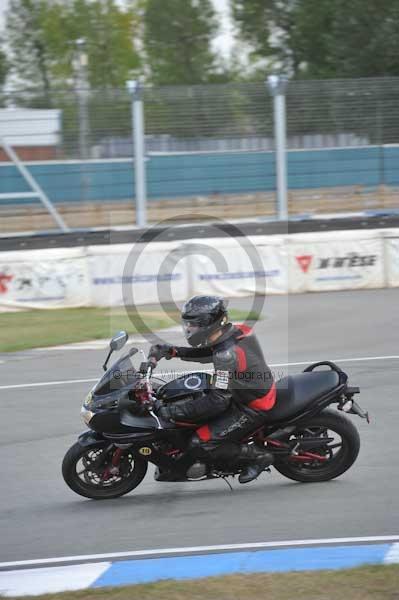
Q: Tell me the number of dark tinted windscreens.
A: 1